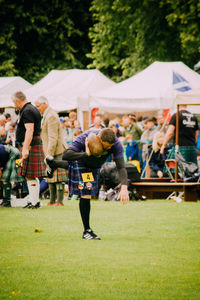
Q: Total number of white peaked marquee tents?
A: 3